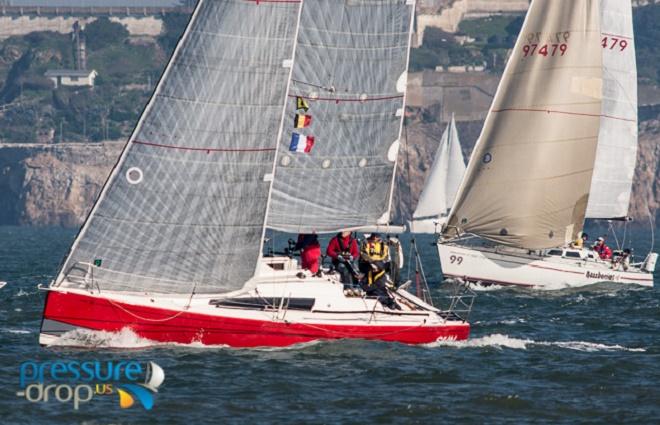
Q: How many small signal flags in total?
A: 3